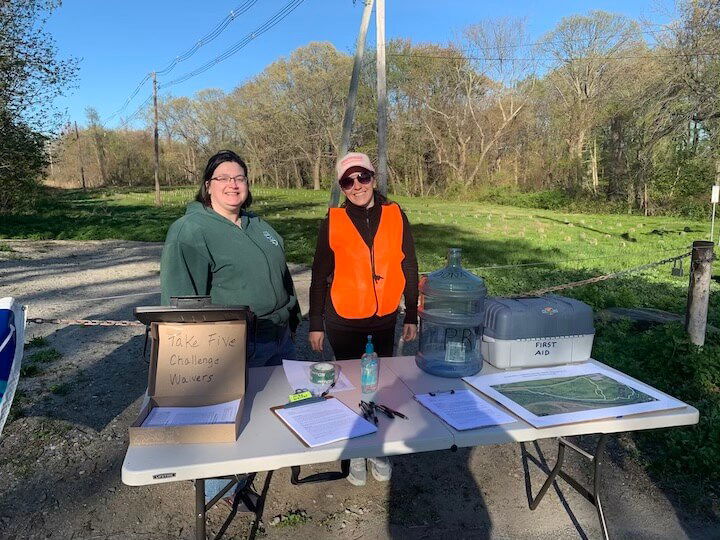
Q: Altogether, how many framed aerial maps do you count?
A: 1